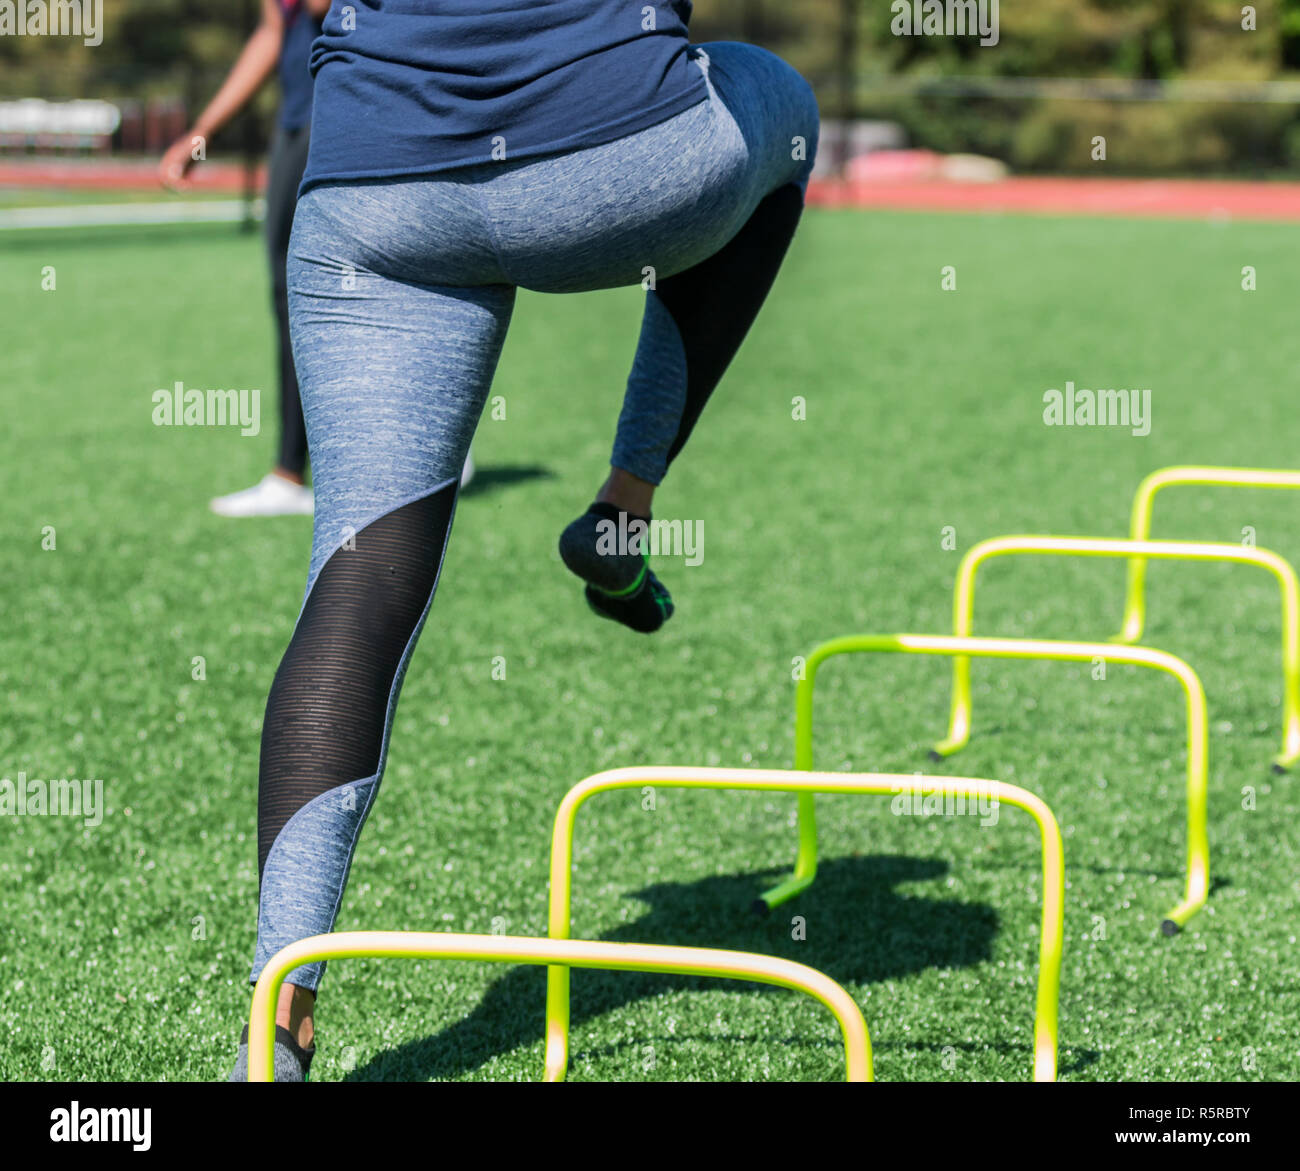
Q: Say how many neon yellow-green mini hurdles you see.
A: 5